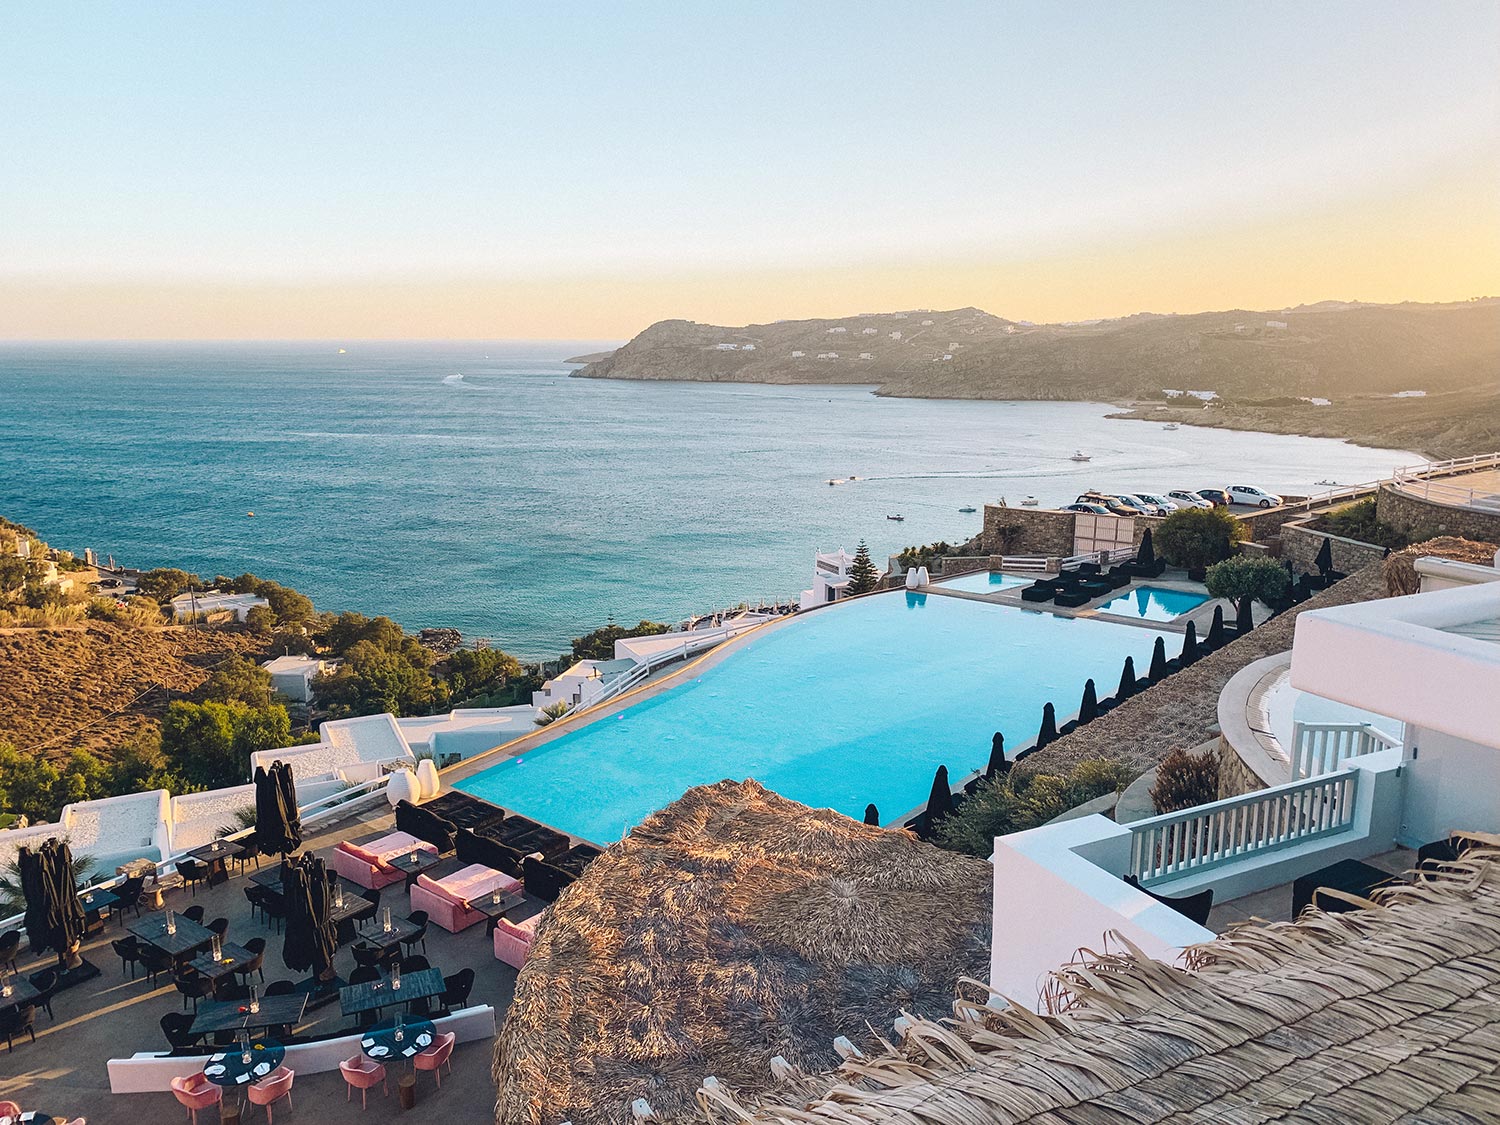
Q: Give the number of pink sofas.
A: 3